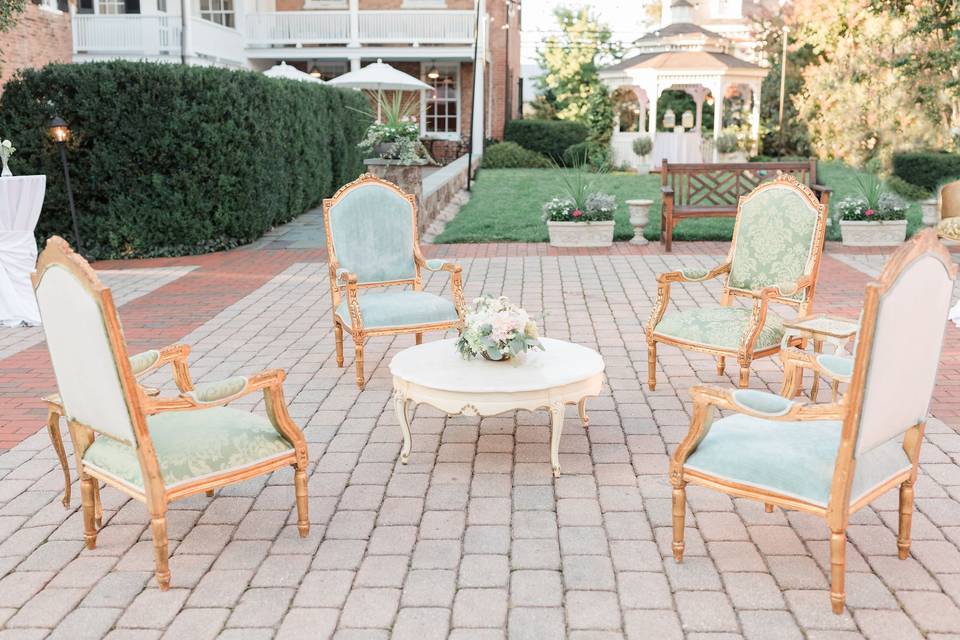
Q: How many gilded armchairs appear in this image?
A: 4